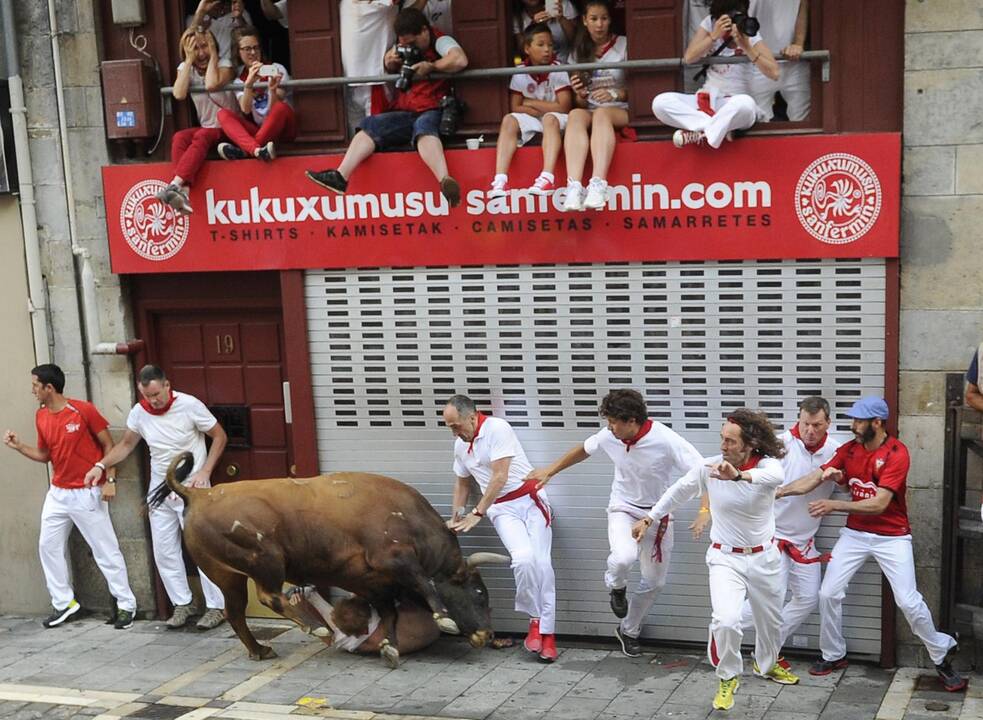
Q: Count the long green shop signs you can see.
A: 0